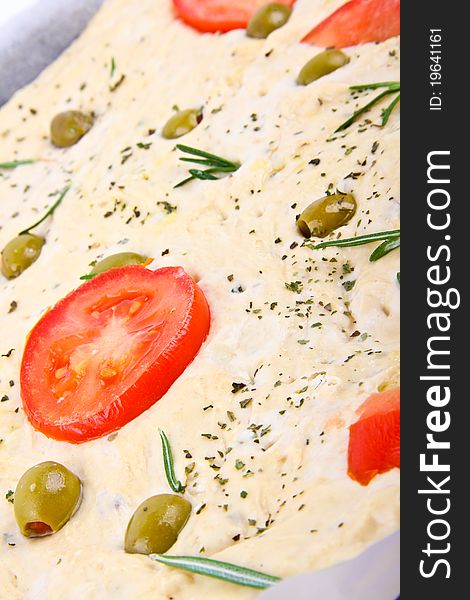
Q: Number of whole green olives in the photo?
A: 9